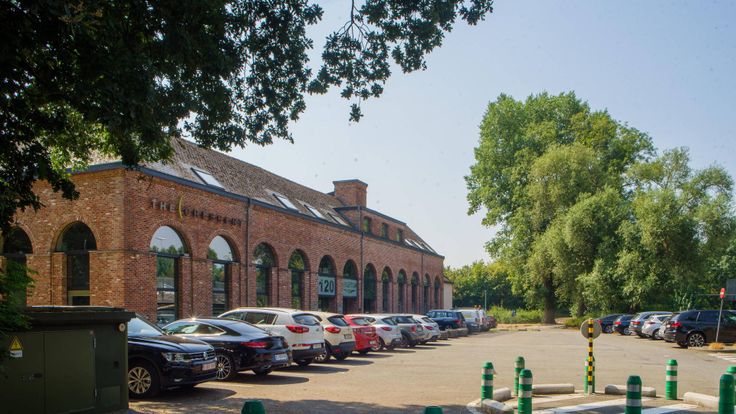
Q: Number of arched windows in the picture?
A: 14